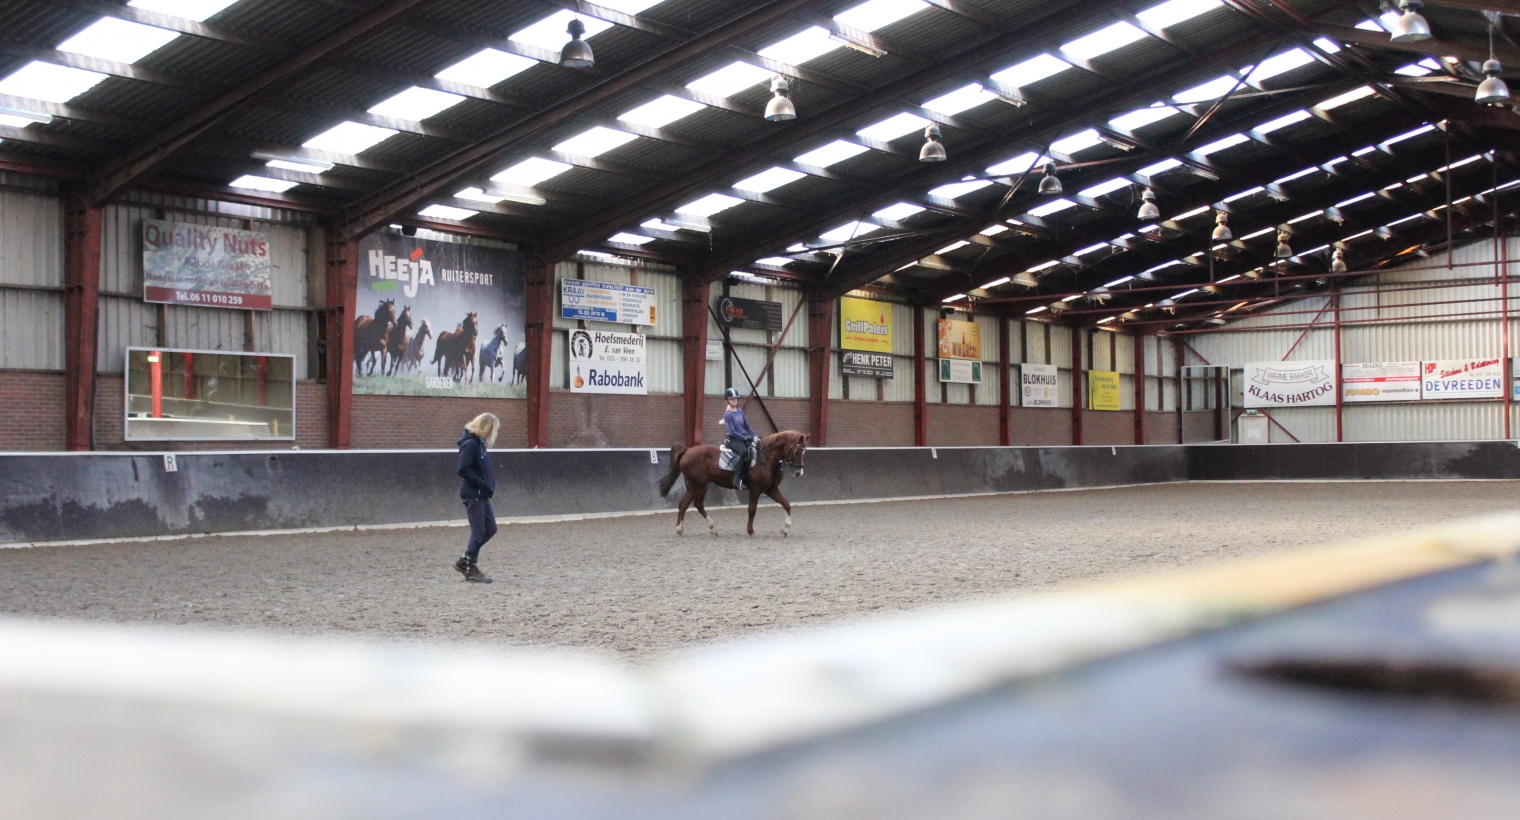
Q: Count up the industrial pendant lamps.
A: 10